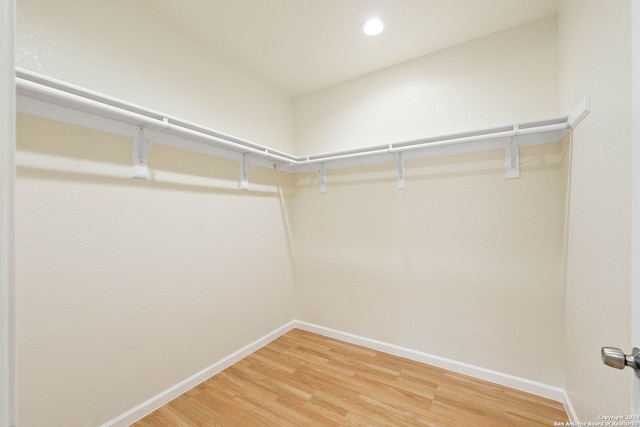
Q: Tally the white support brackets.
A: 5